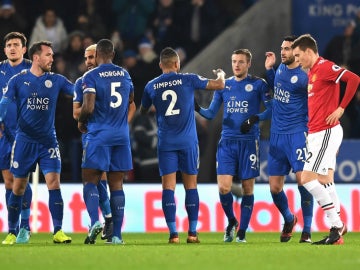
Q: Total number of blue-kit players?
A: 7